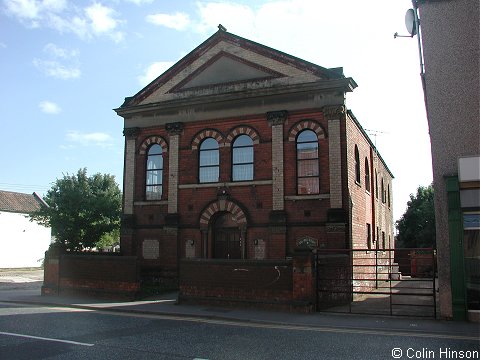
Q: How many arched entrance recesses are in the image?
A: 1